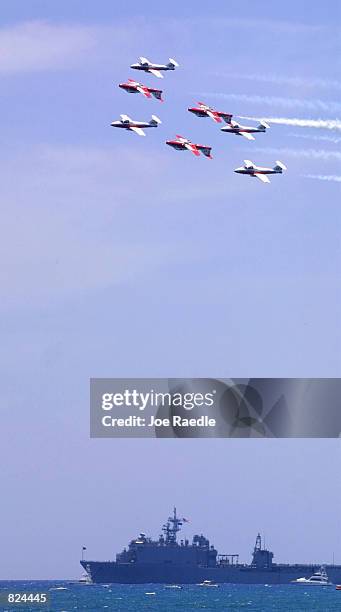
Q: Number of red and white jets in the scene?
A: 3